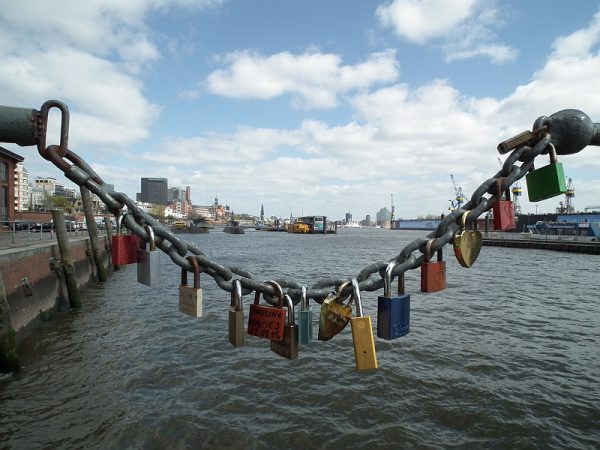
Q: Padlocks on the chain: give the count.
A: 15